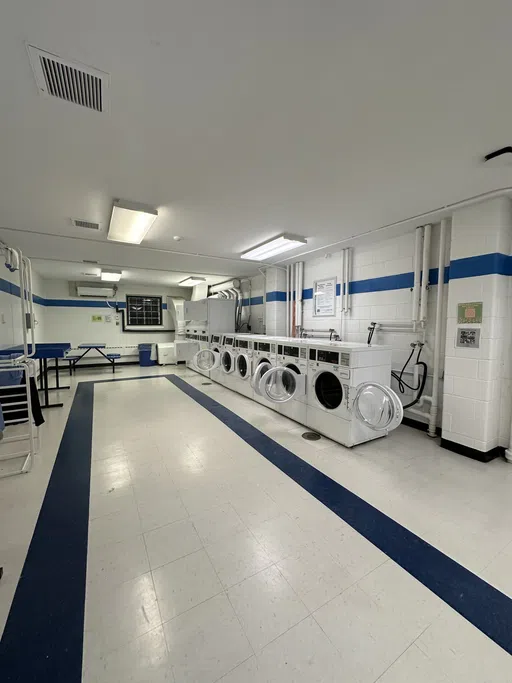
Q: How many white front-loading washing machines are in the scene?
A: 6